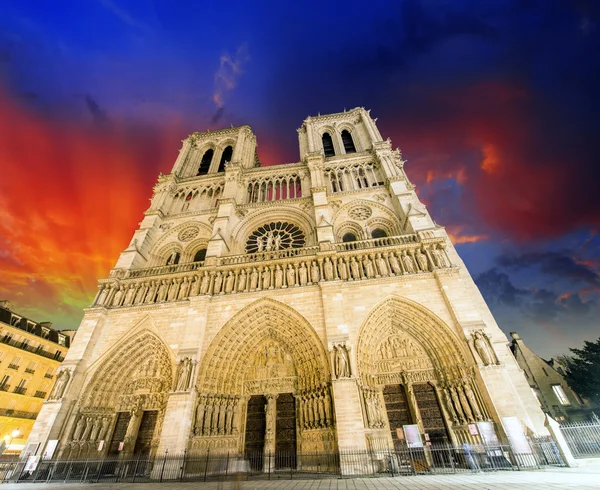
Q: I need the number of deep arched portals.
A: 3